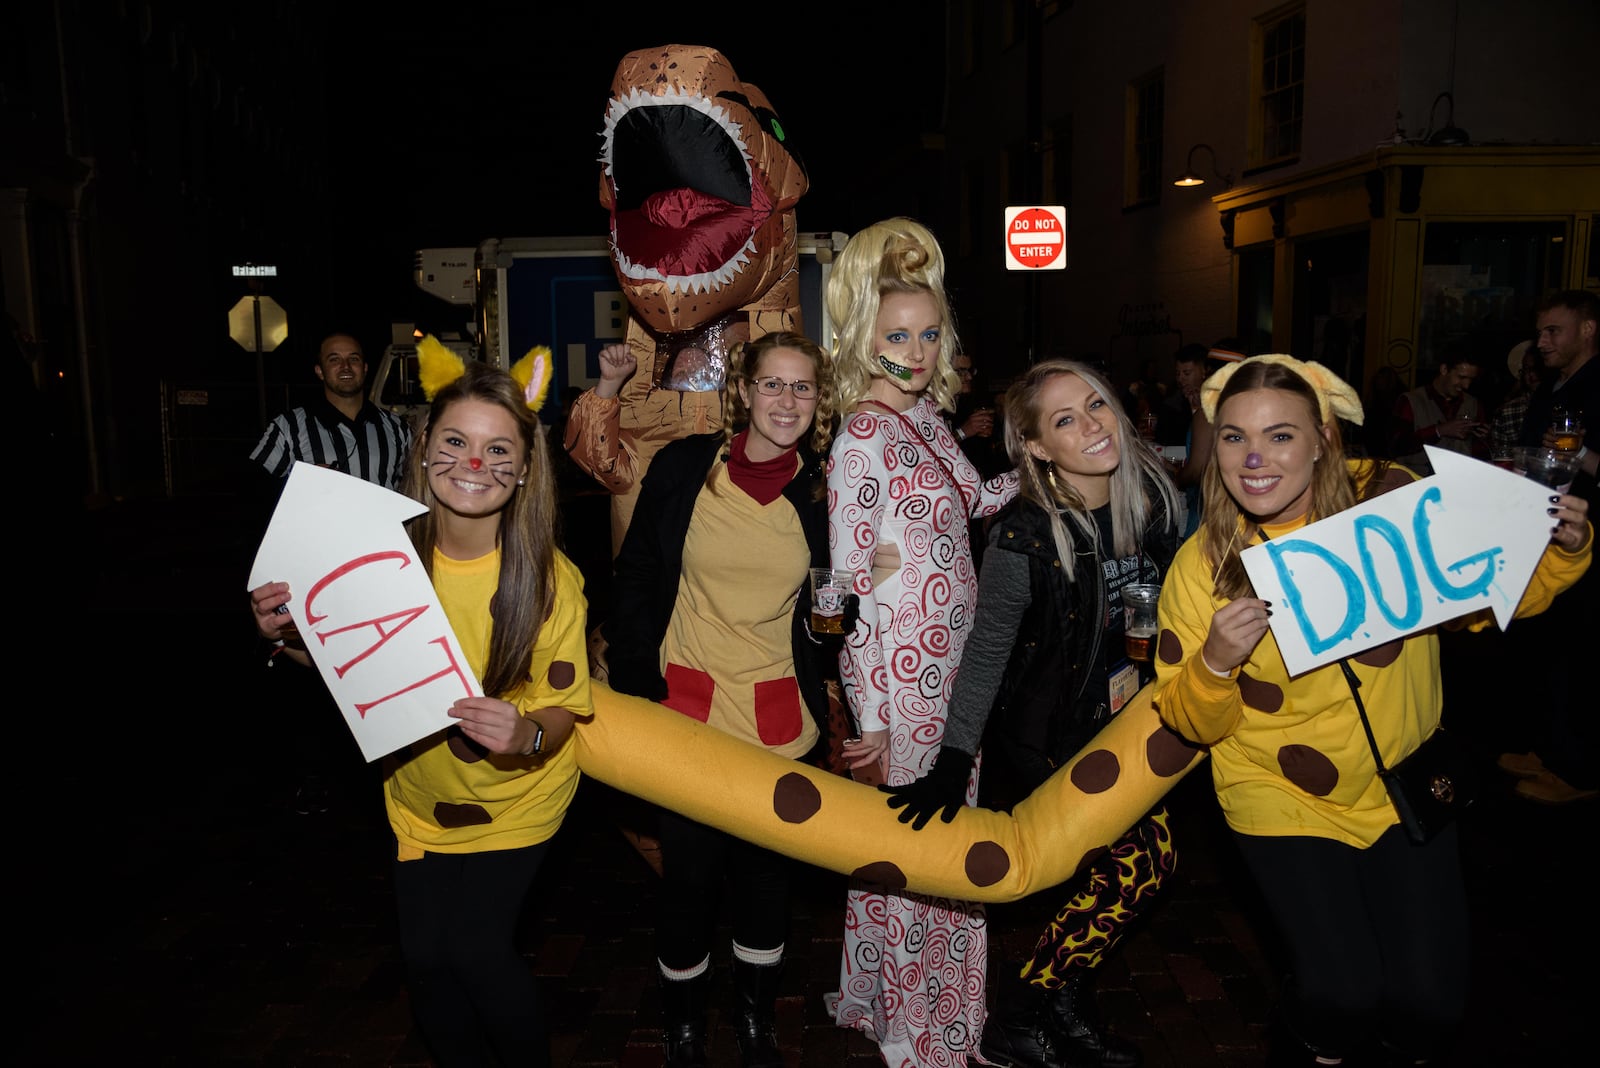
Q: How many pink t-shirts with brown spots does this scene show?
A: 0